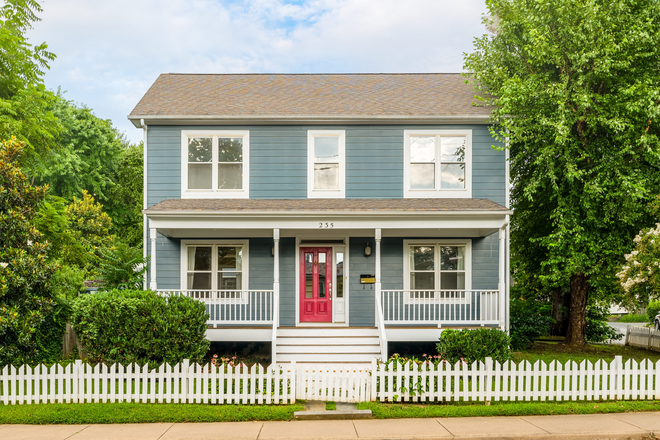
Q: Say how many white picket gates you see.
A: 1